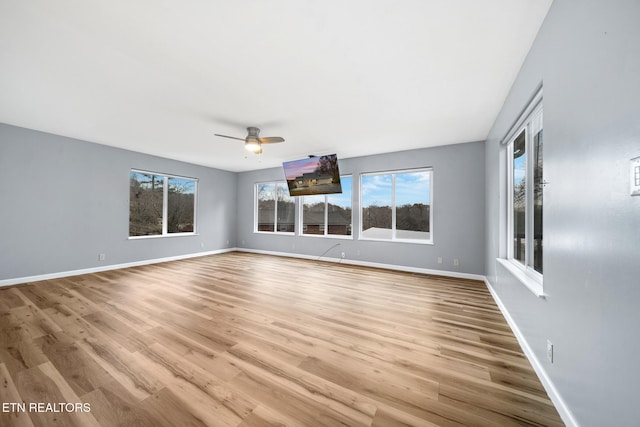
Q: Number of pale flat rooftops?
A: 1